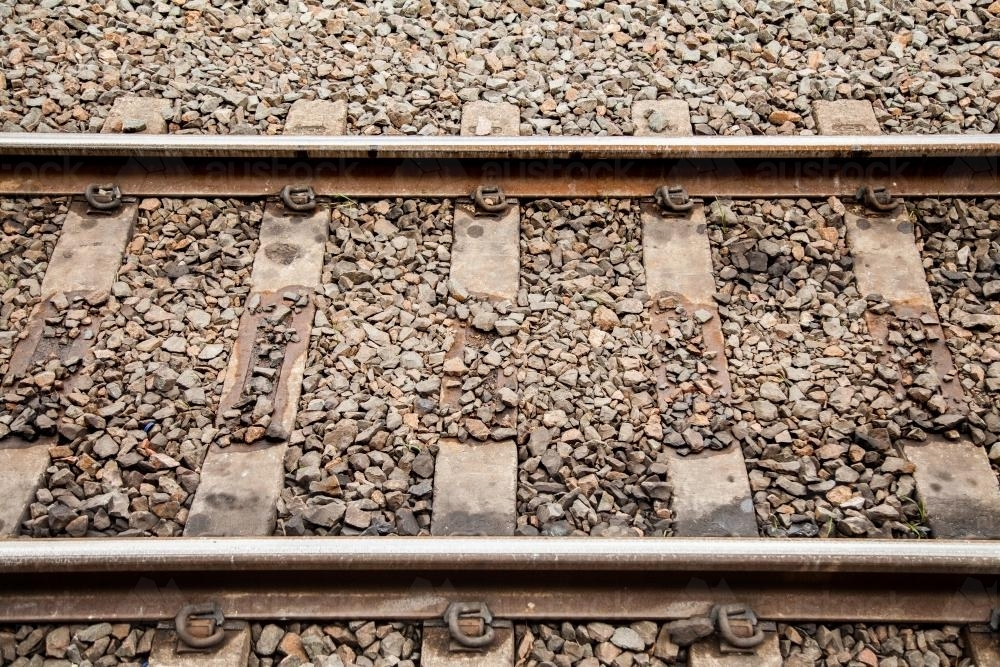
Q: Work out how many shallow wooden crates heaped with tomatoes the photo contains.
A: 0